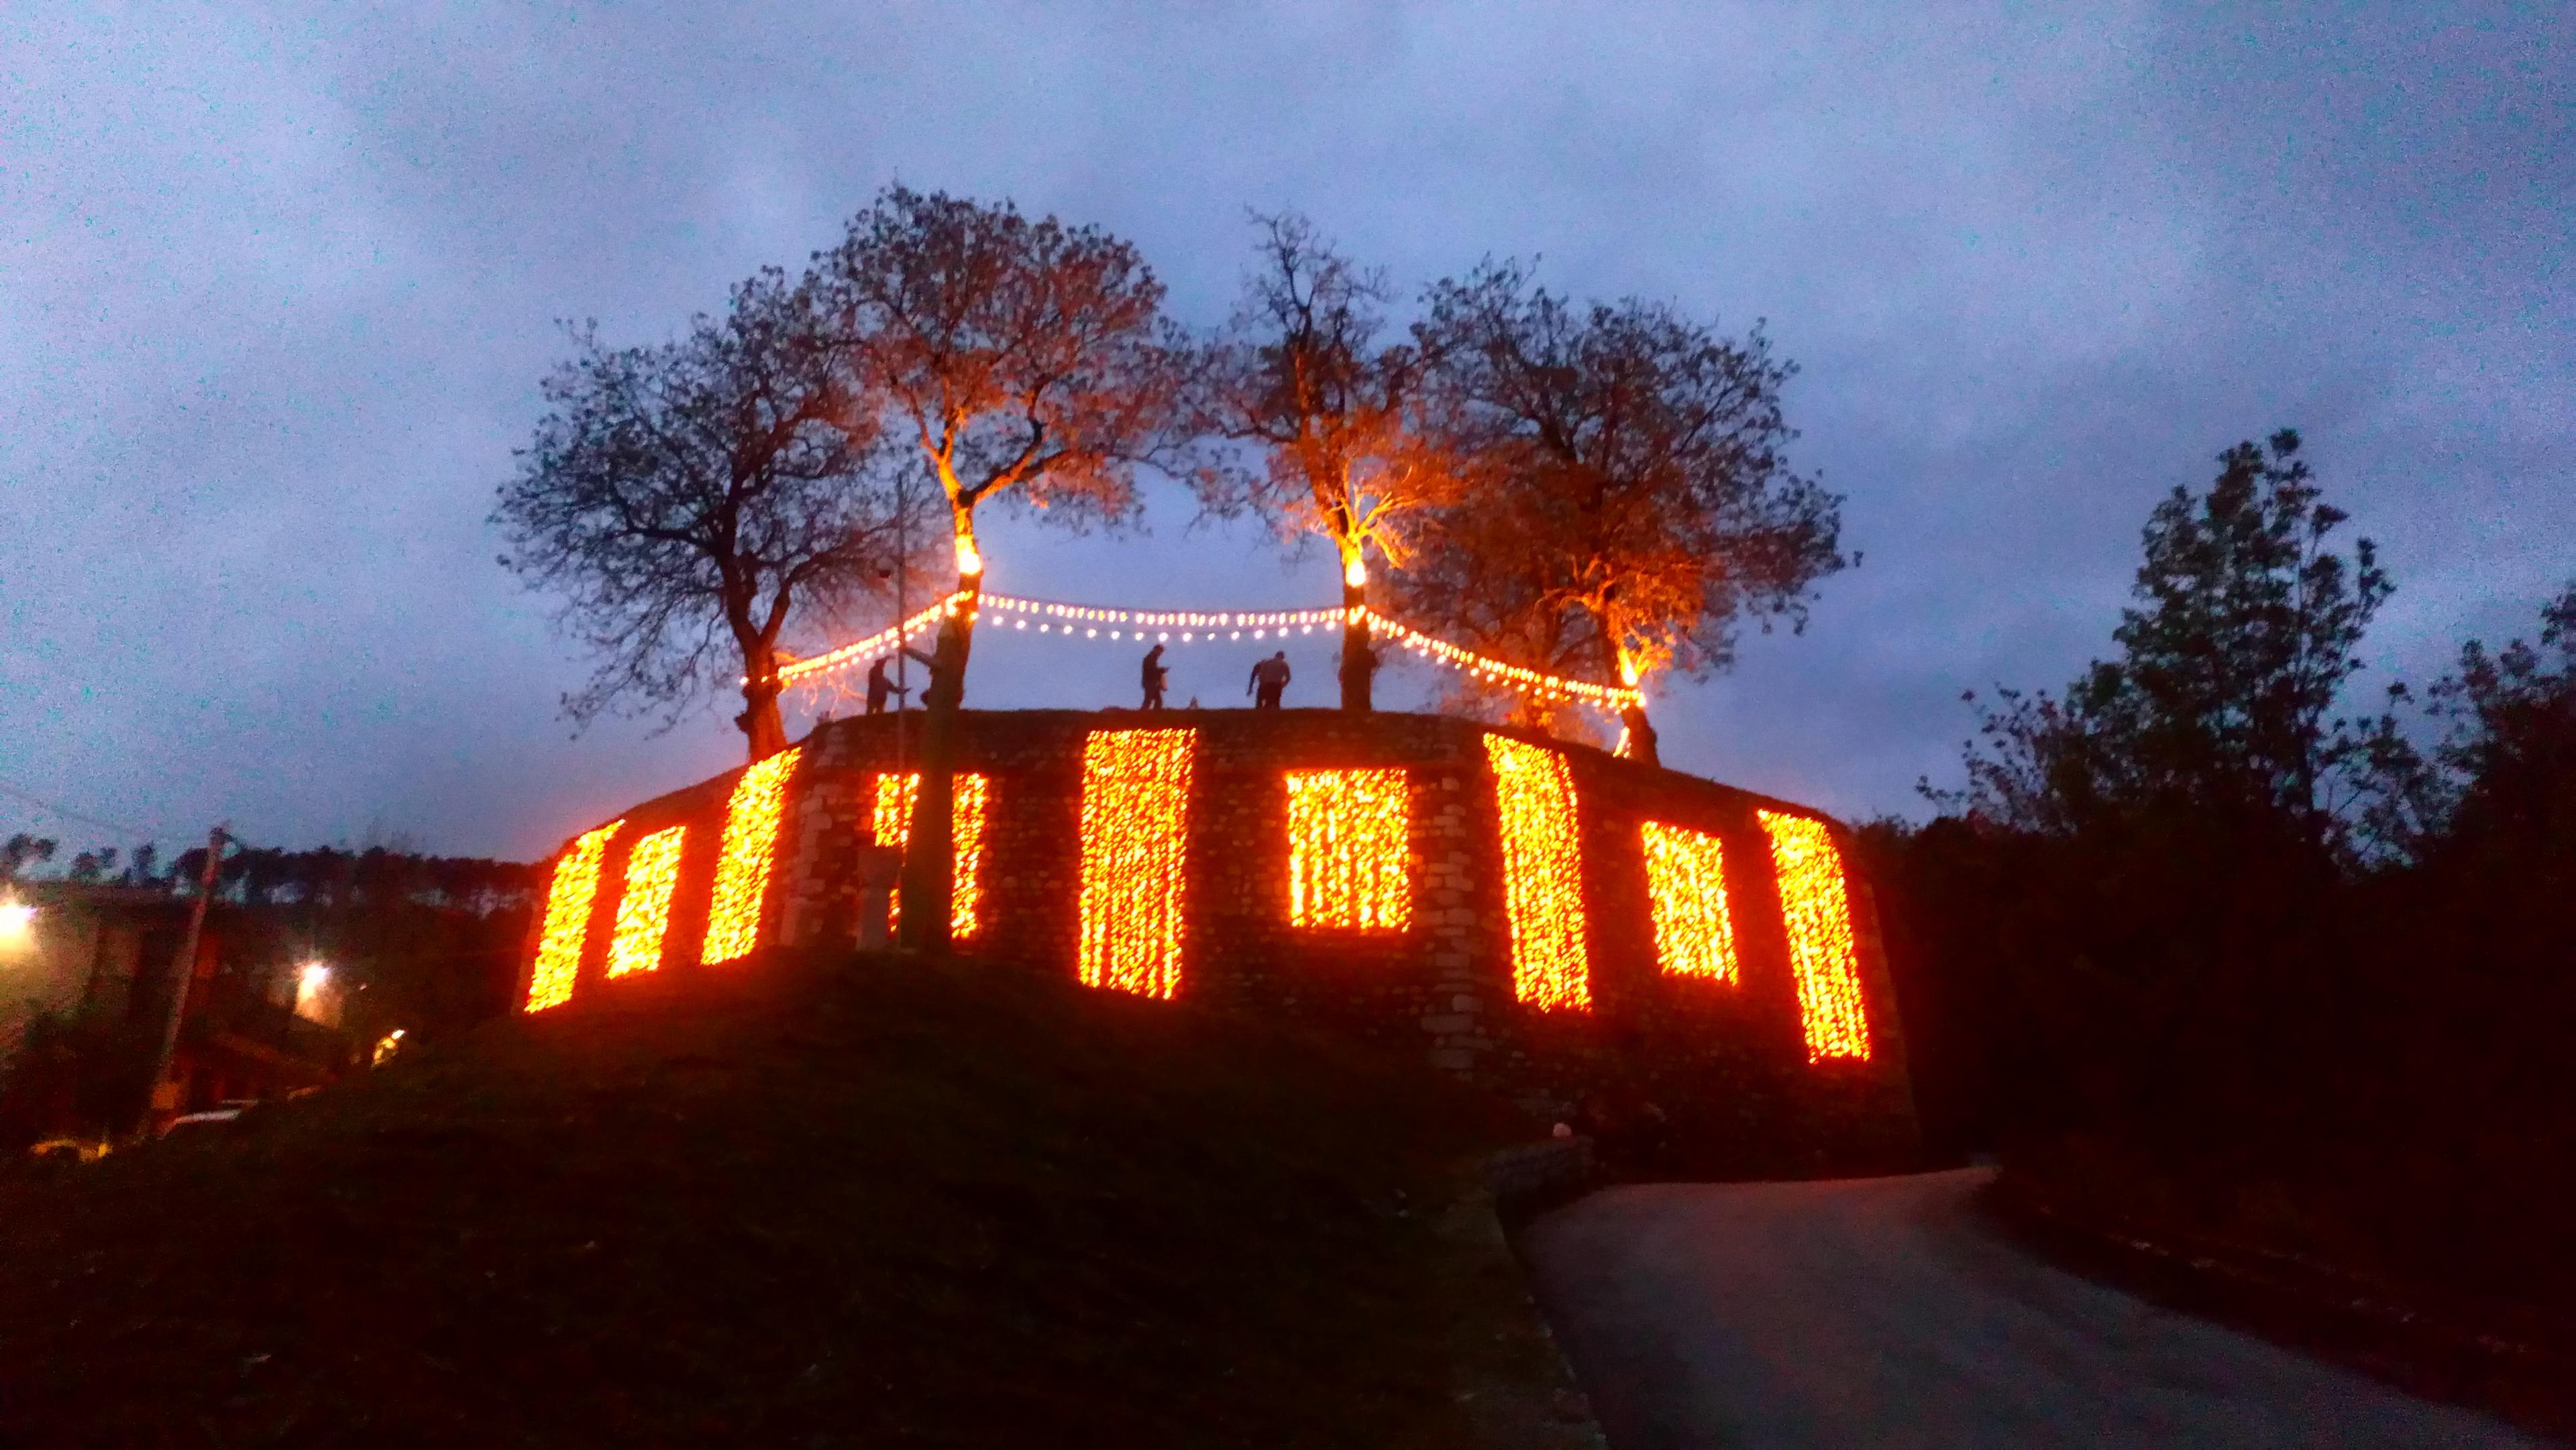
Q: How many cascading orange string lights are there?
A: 9